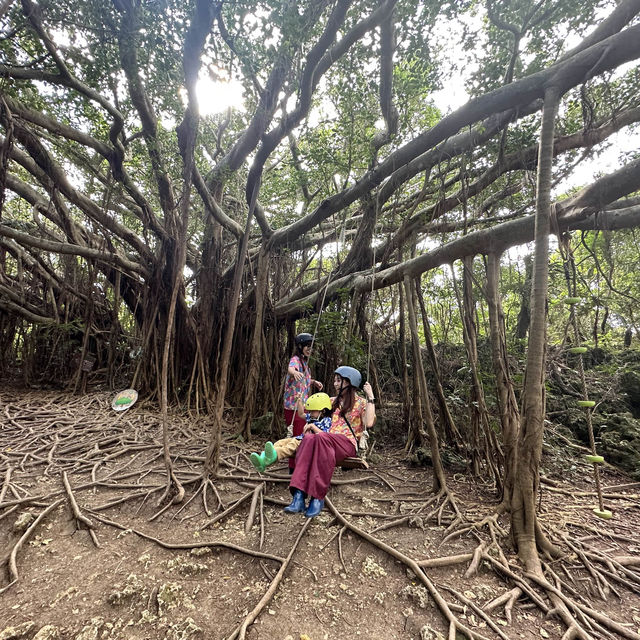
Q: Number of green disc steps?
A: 5